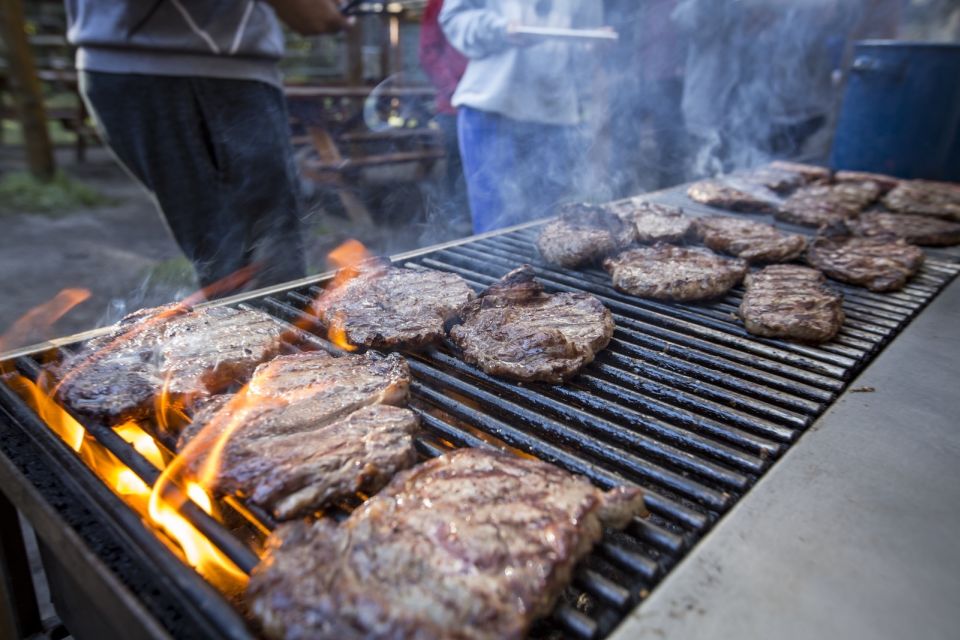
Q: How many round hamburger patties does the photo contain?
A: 0